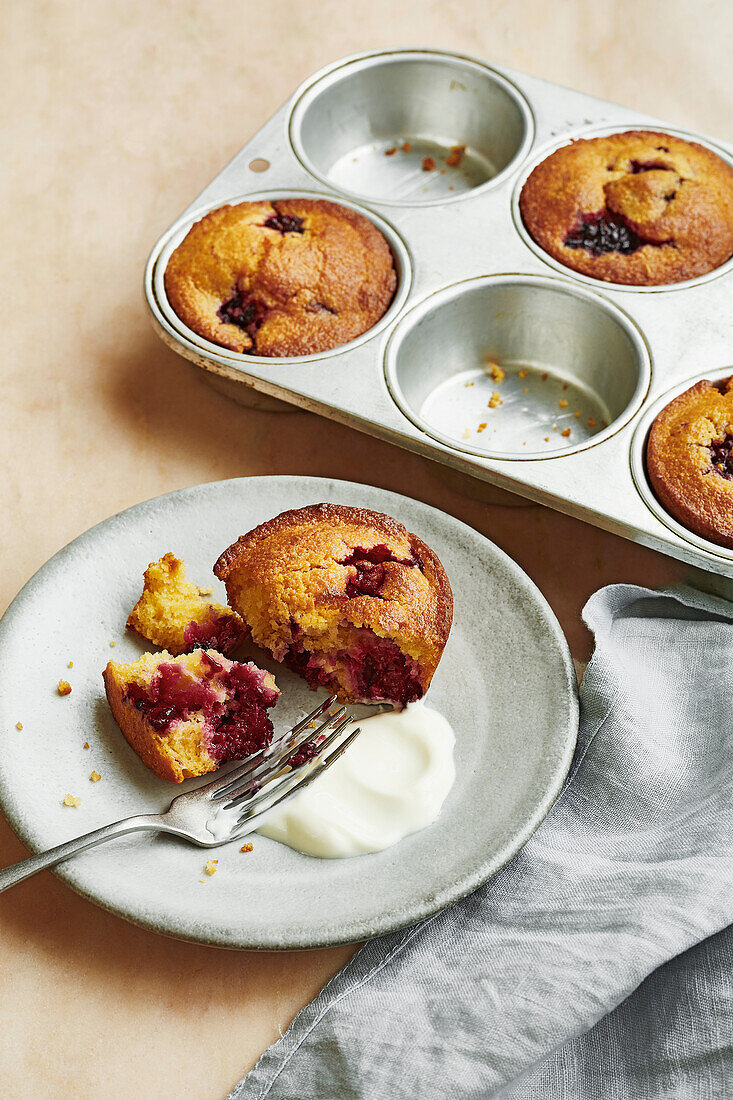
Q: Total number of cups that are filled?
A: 3